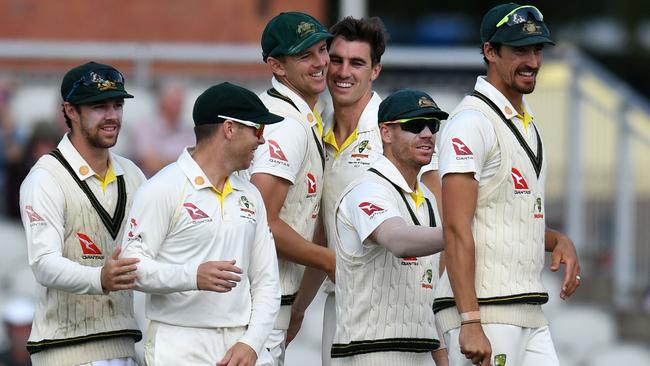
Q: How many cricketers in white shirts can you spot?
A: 6